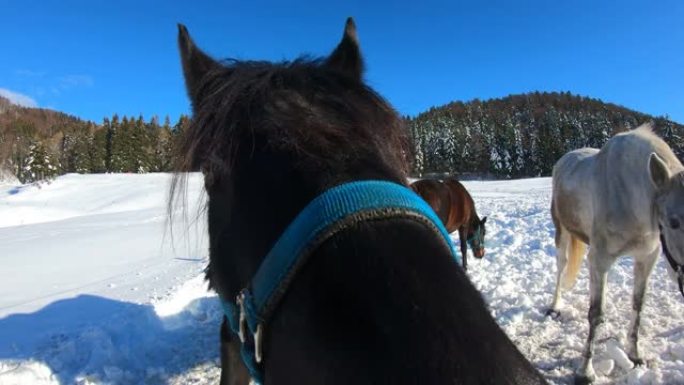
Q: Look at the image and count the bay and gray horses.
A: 2